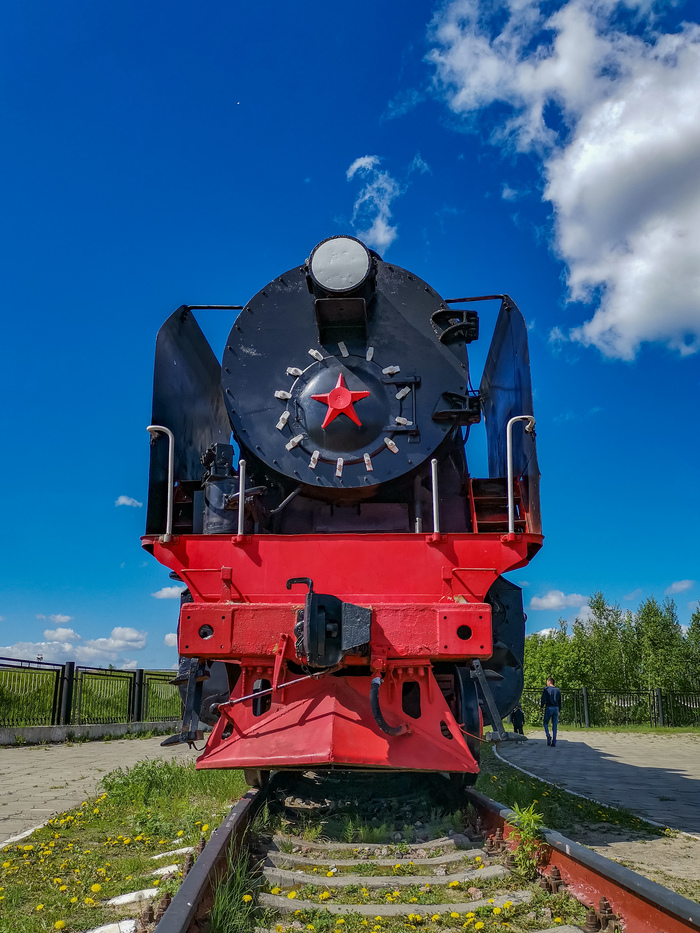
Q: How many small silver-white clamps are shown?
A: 14